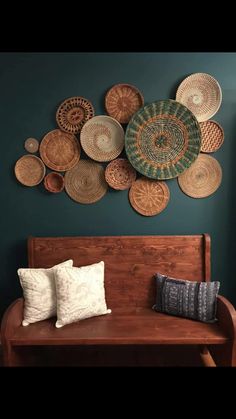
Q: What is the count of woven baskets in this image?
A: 14